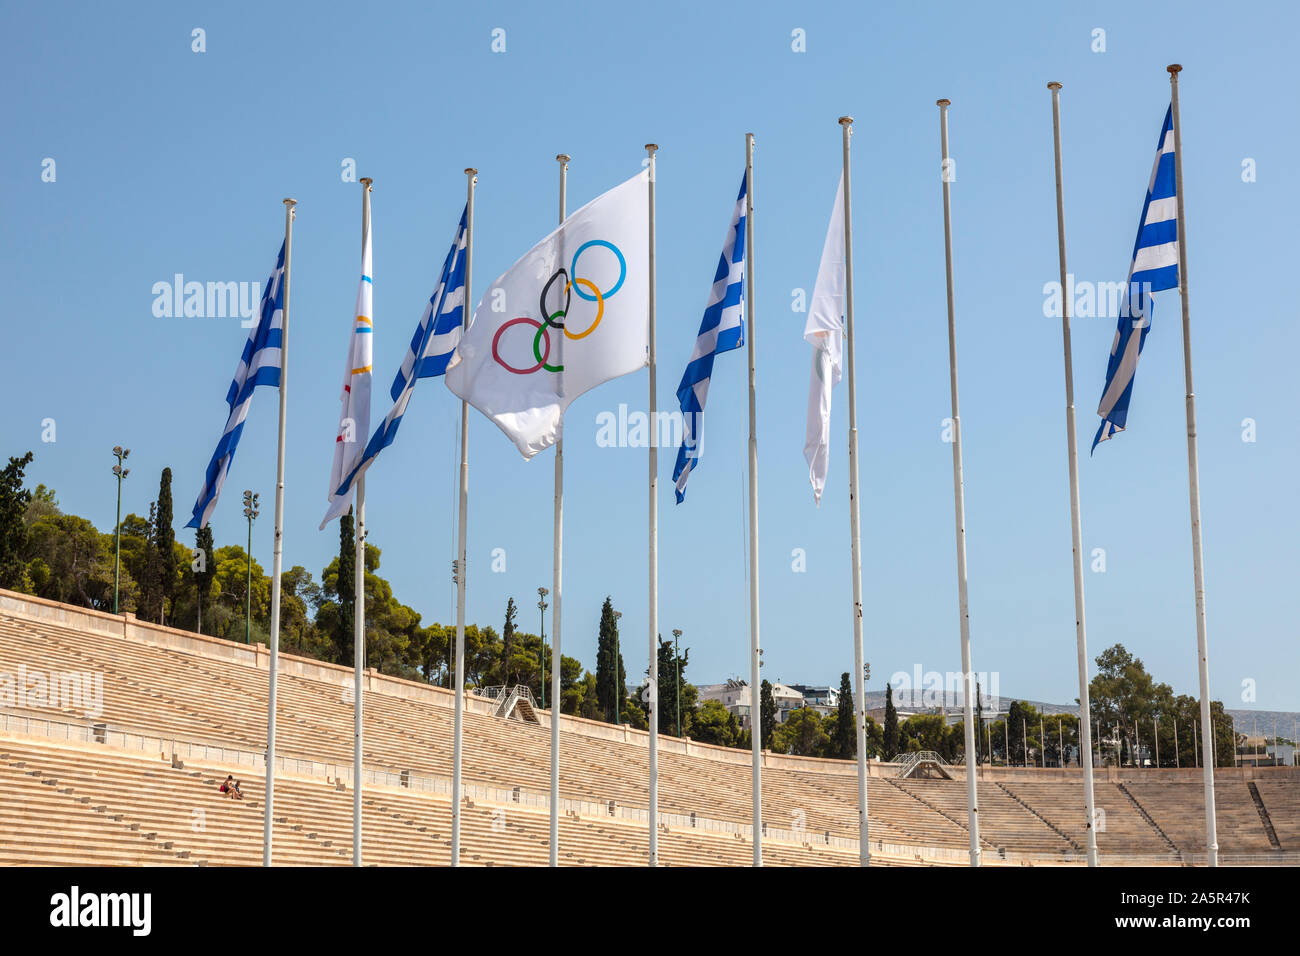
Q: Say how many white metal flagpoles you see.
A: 10